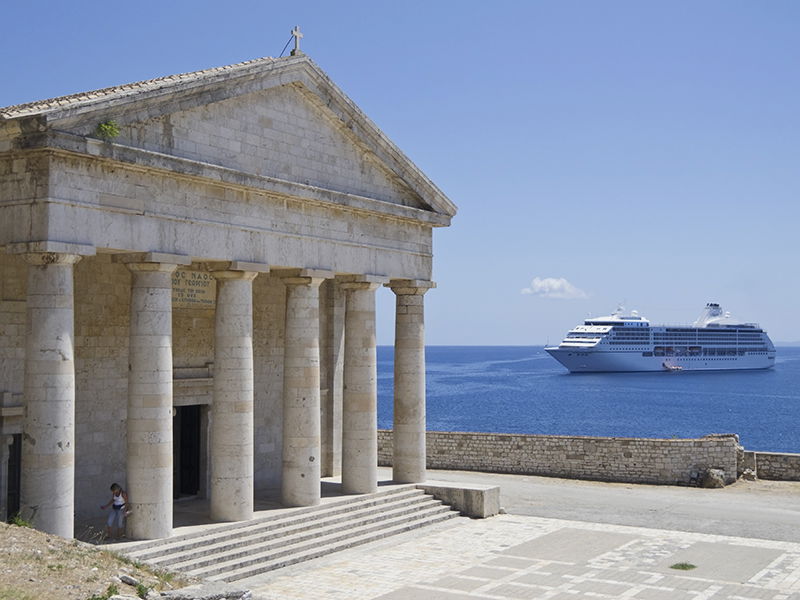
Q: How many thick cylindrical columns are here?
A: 6